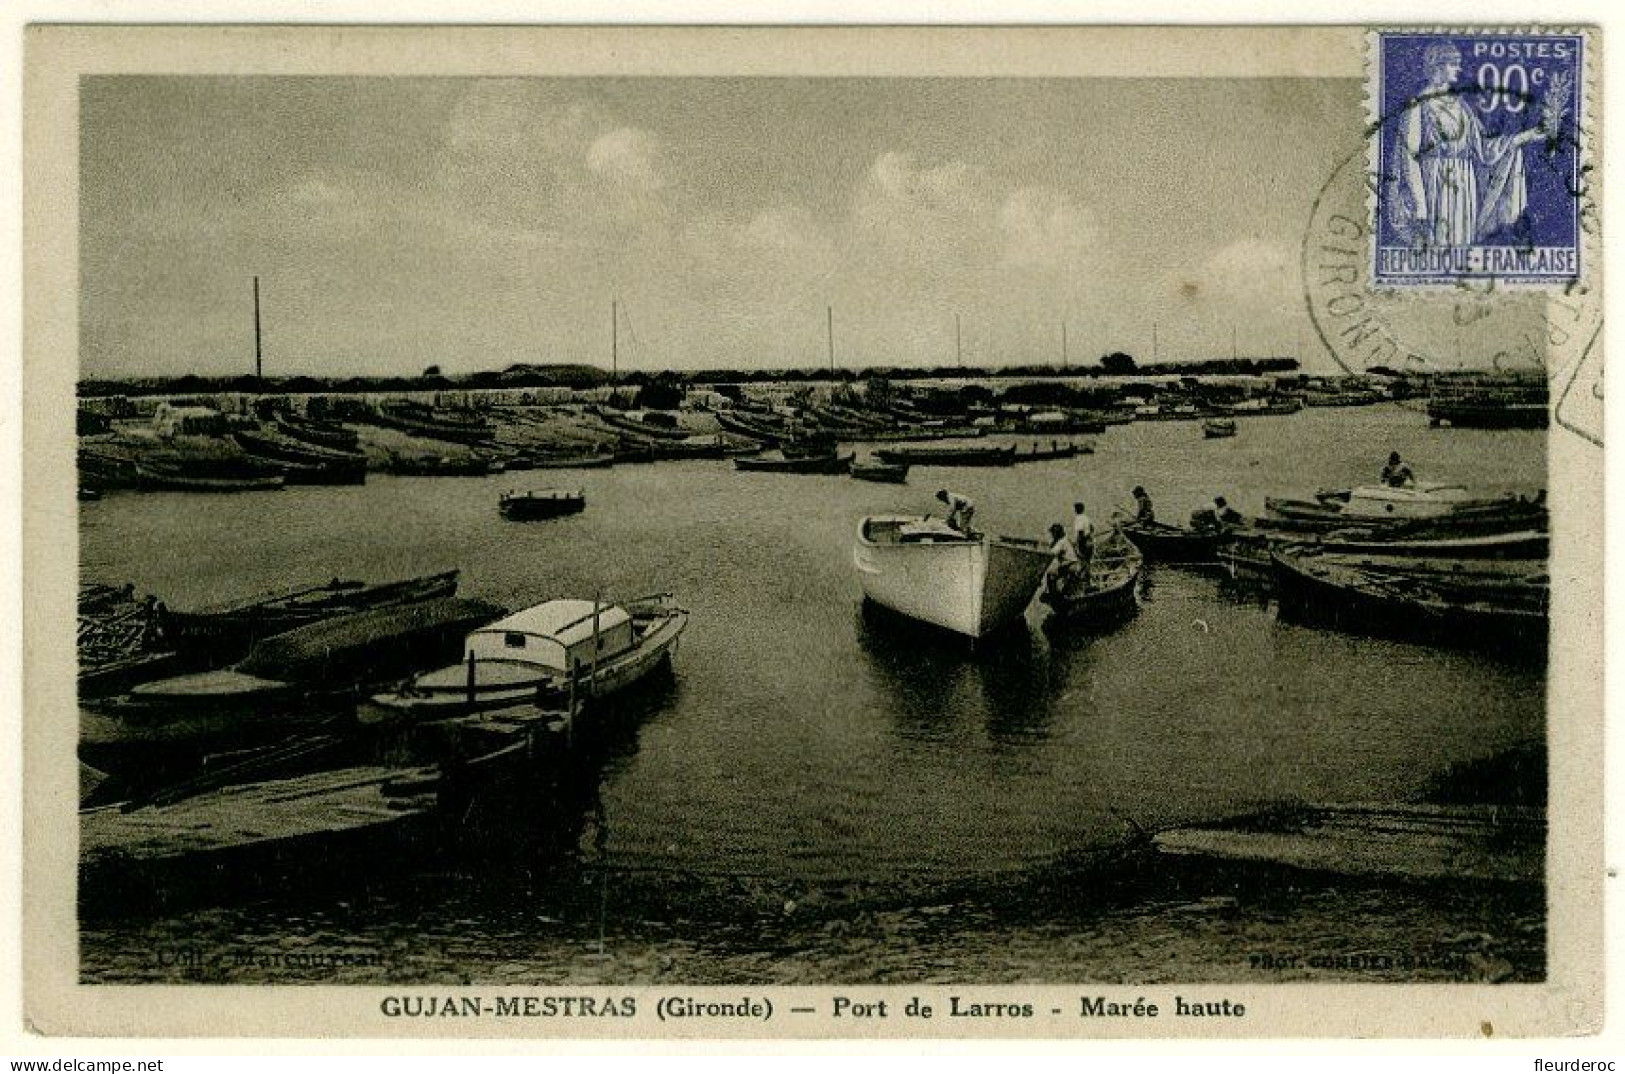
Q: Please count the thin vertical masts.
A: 7